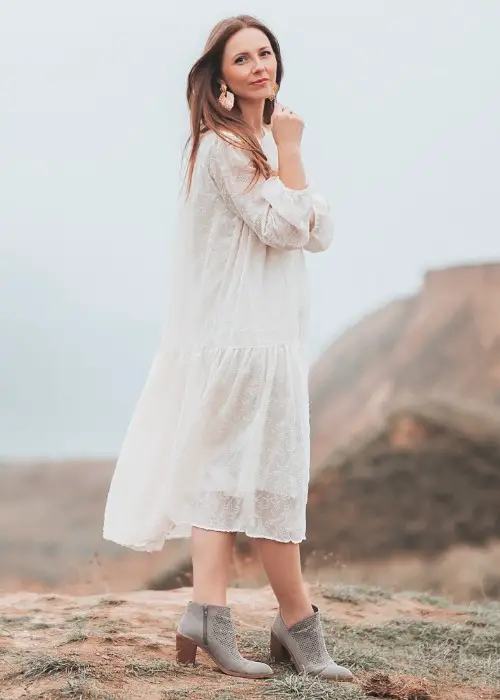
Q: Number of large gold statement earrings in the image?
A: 2